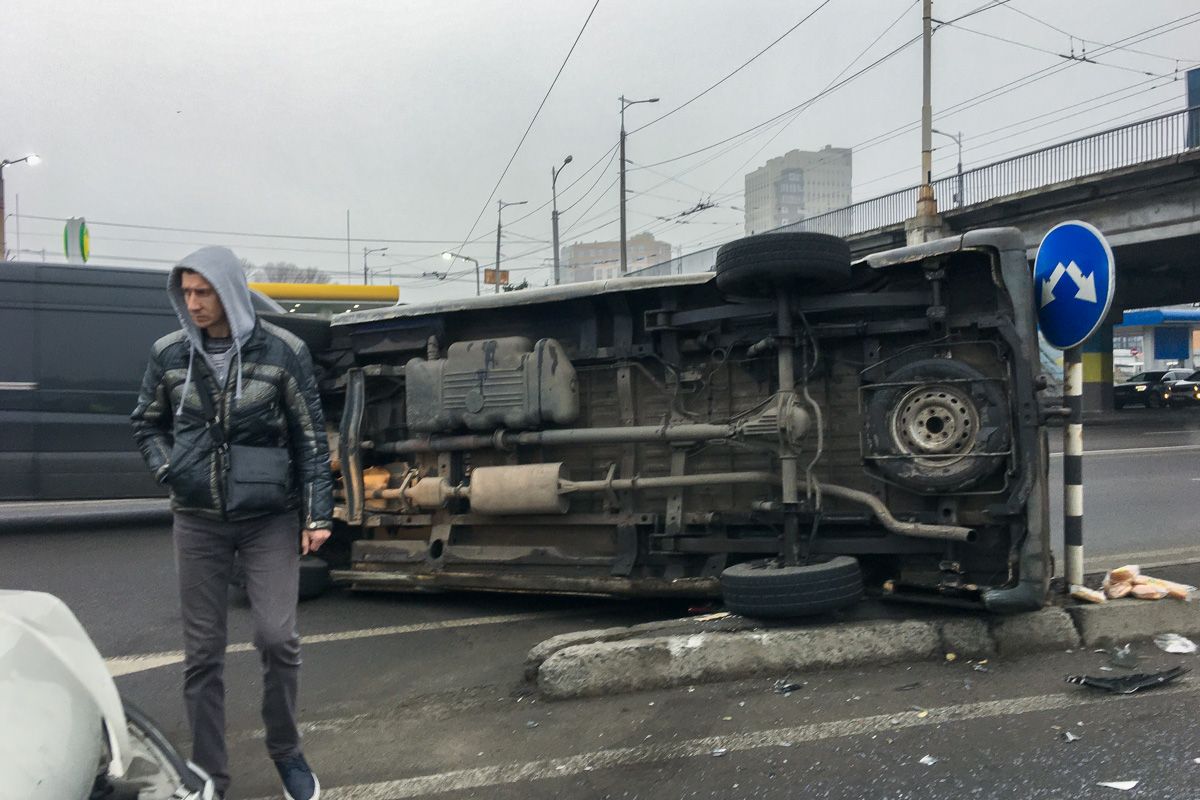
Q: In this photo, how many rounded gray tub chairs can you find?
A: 0